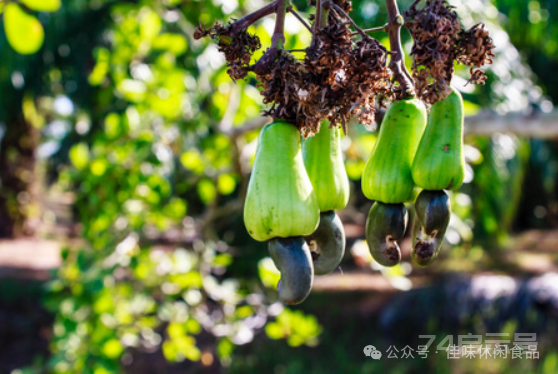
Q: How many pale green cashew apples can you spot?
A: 4